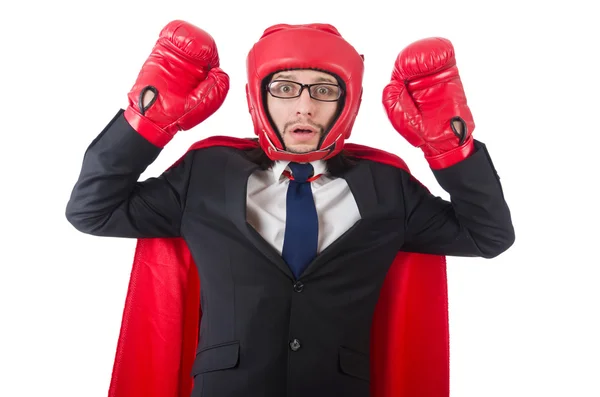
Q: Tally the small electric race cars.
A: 0